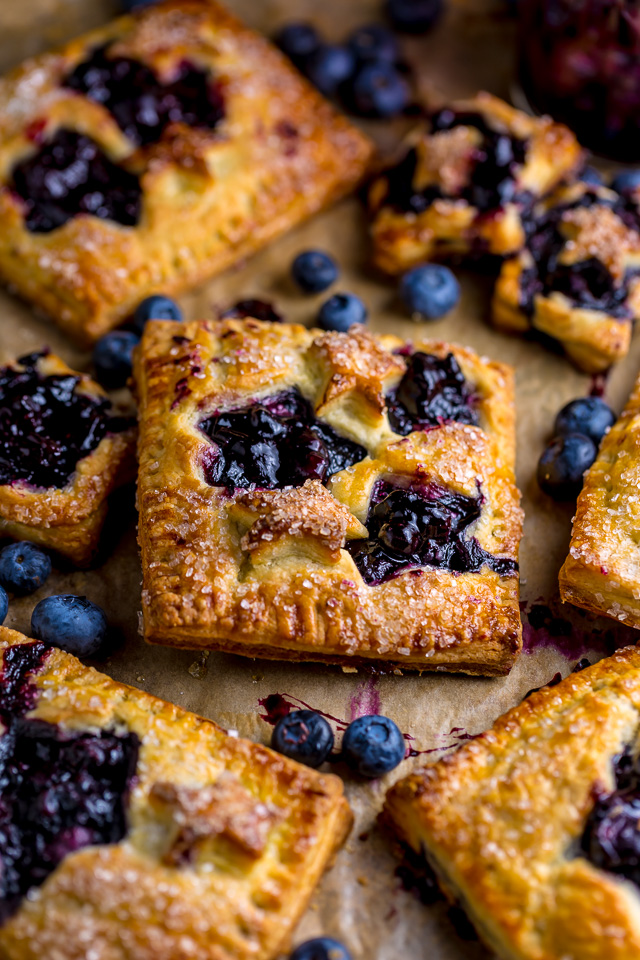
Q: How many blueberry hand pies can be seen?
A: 8